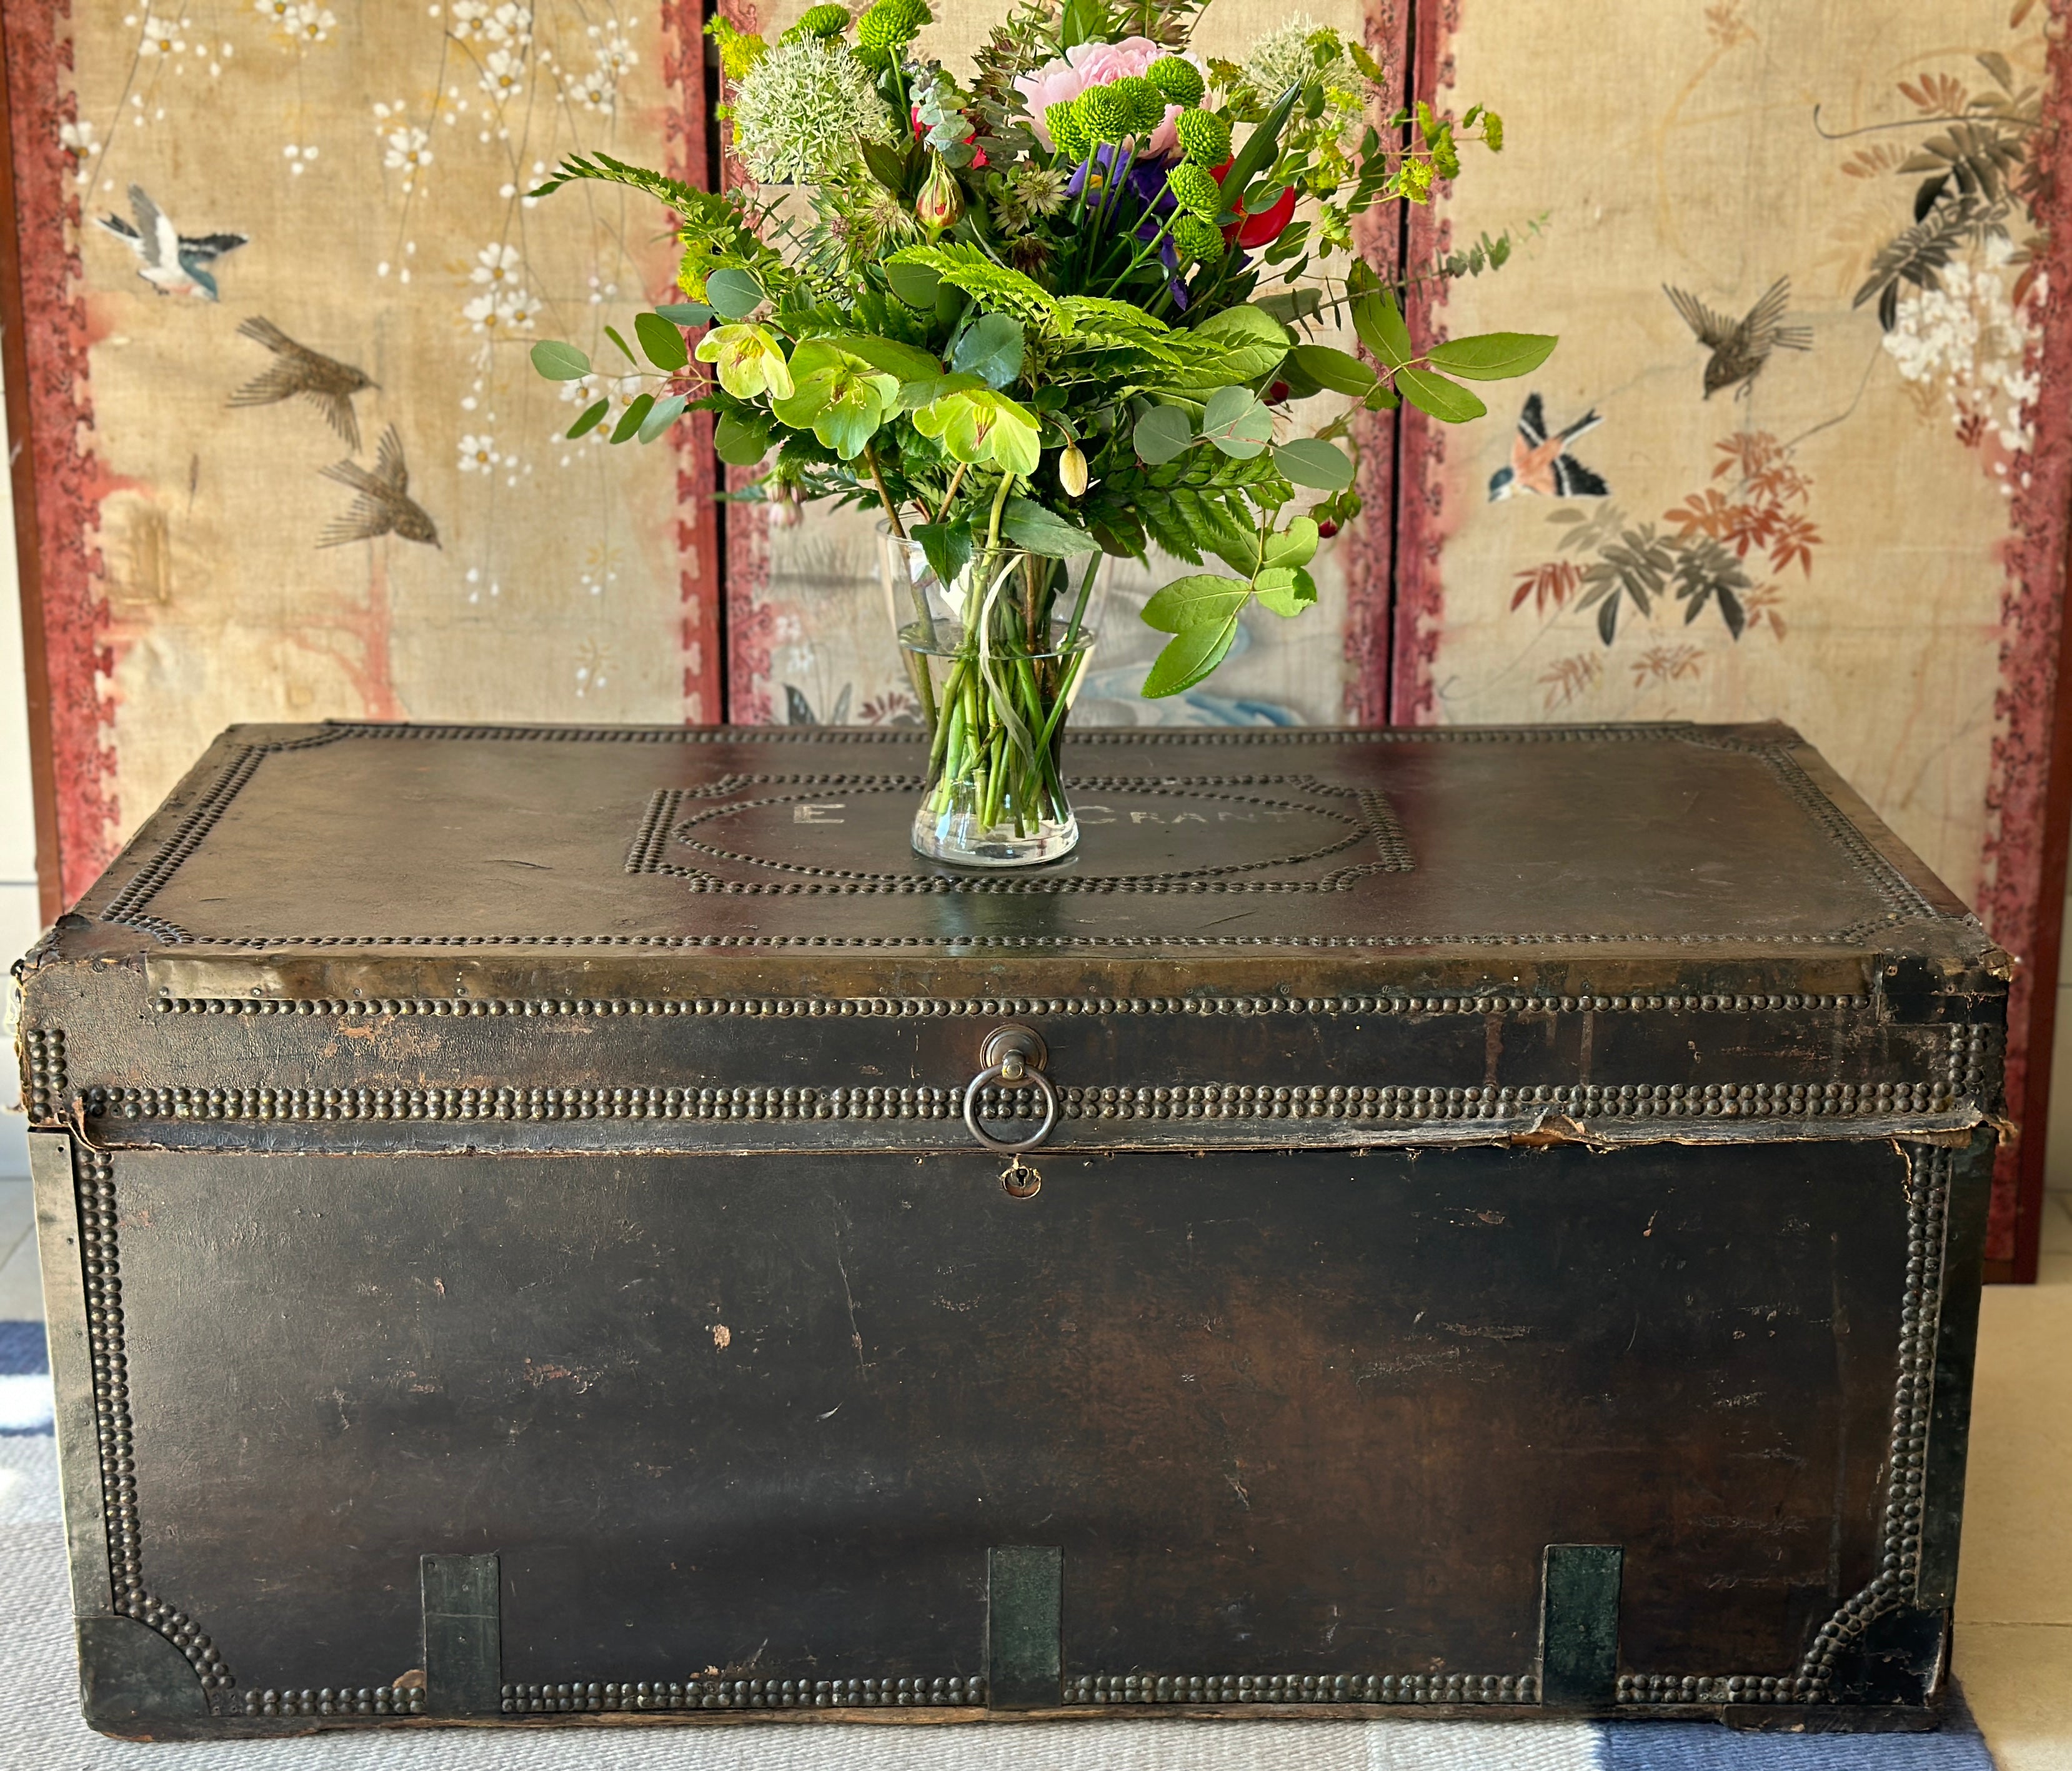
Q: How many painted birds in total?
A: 5